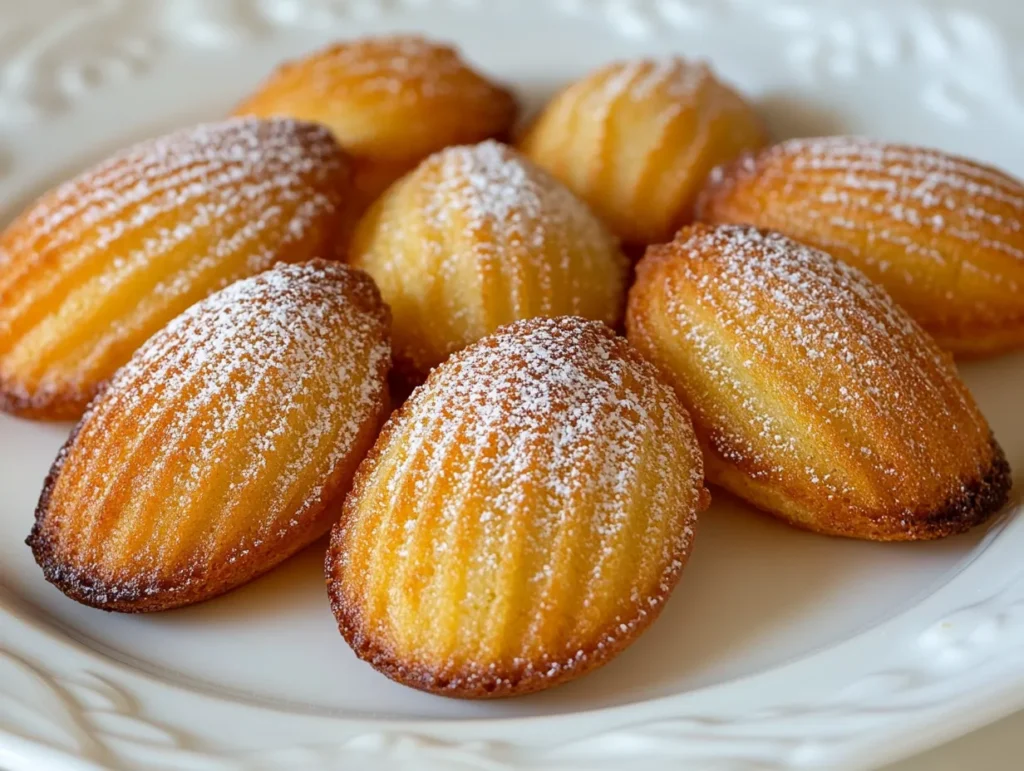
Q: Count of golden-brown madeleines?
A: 8